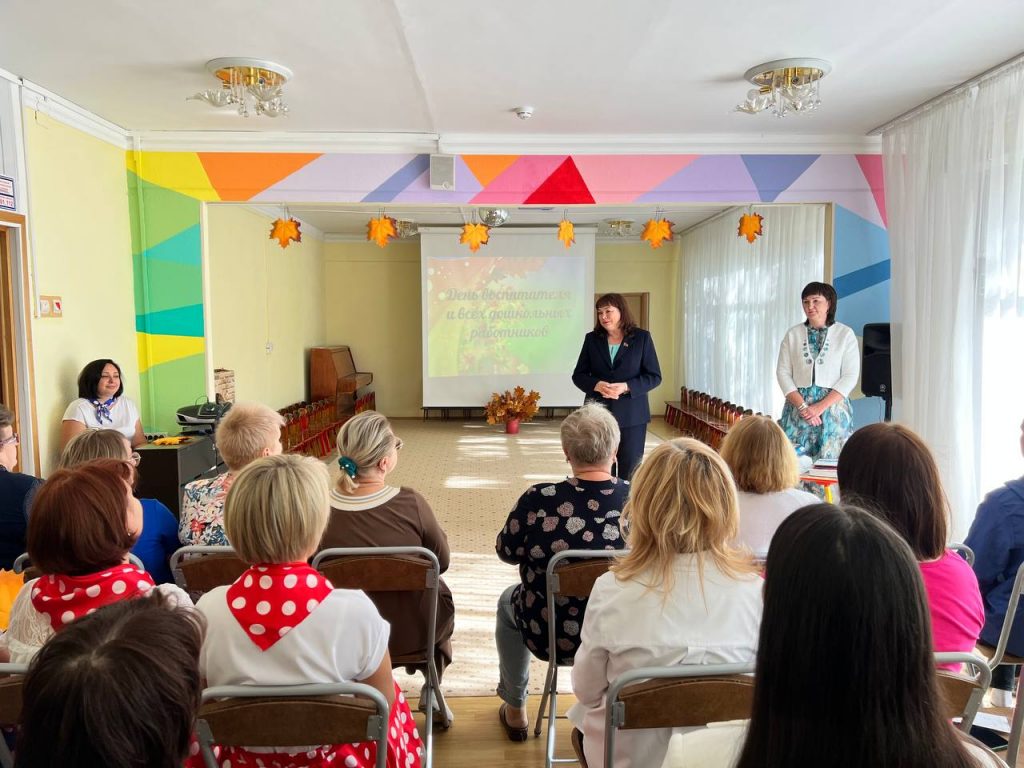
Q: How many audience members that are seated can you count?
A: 13